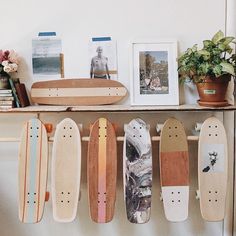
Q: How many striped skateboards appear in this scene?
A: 3